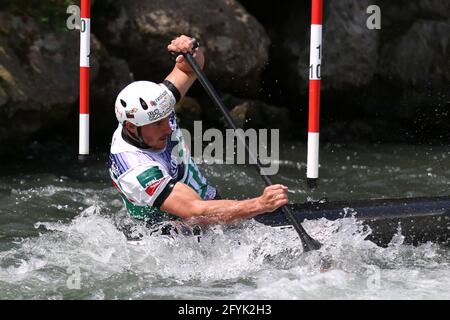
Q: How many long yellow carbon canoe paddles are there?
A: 0